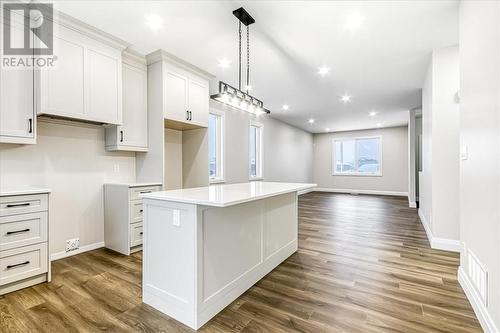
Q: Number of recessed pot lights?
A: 11